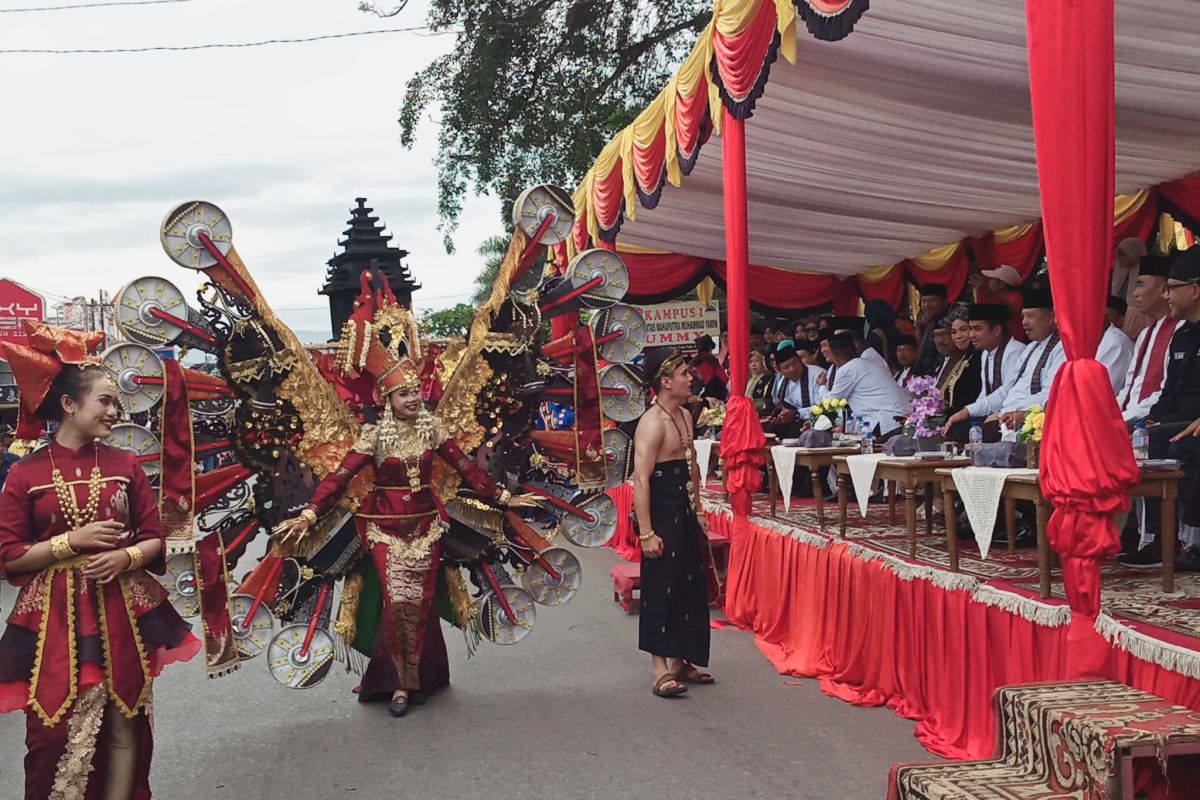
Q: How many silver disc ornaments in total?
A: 15